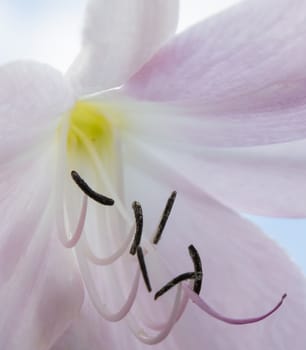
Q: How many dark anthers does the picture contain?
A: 6